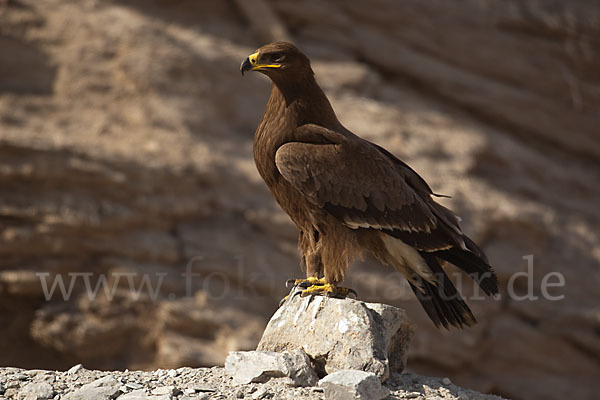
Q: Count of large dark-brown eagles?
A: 1